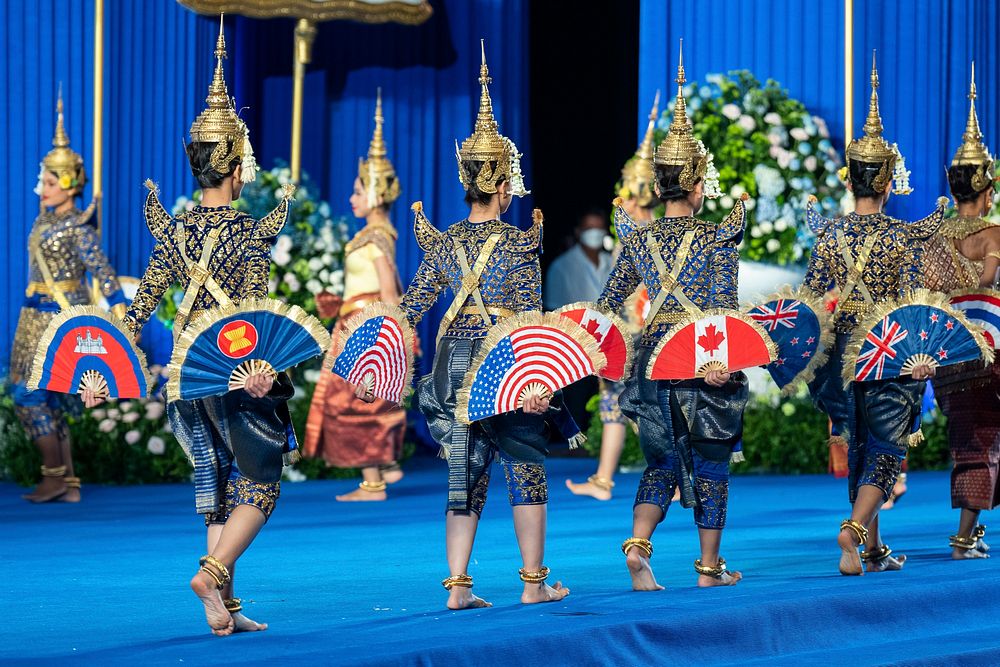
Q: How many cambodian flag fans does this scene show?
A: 1